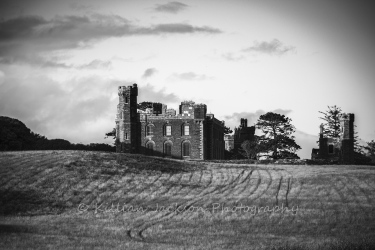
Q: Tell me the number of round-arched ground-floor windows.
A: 3